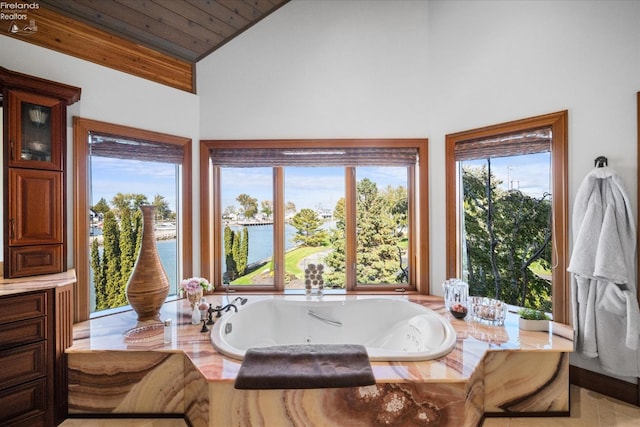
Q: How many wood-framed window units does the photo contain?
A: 3